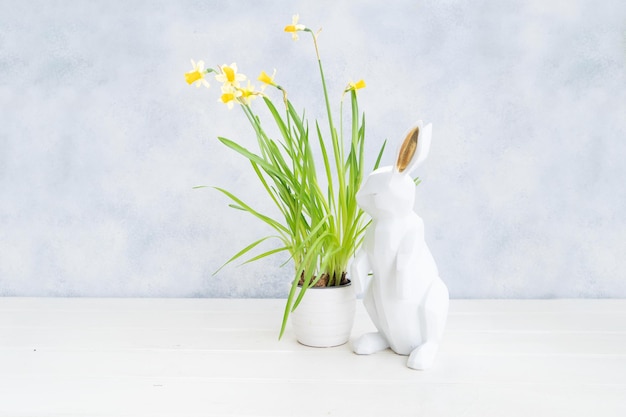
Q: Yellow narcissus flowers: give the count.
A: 7